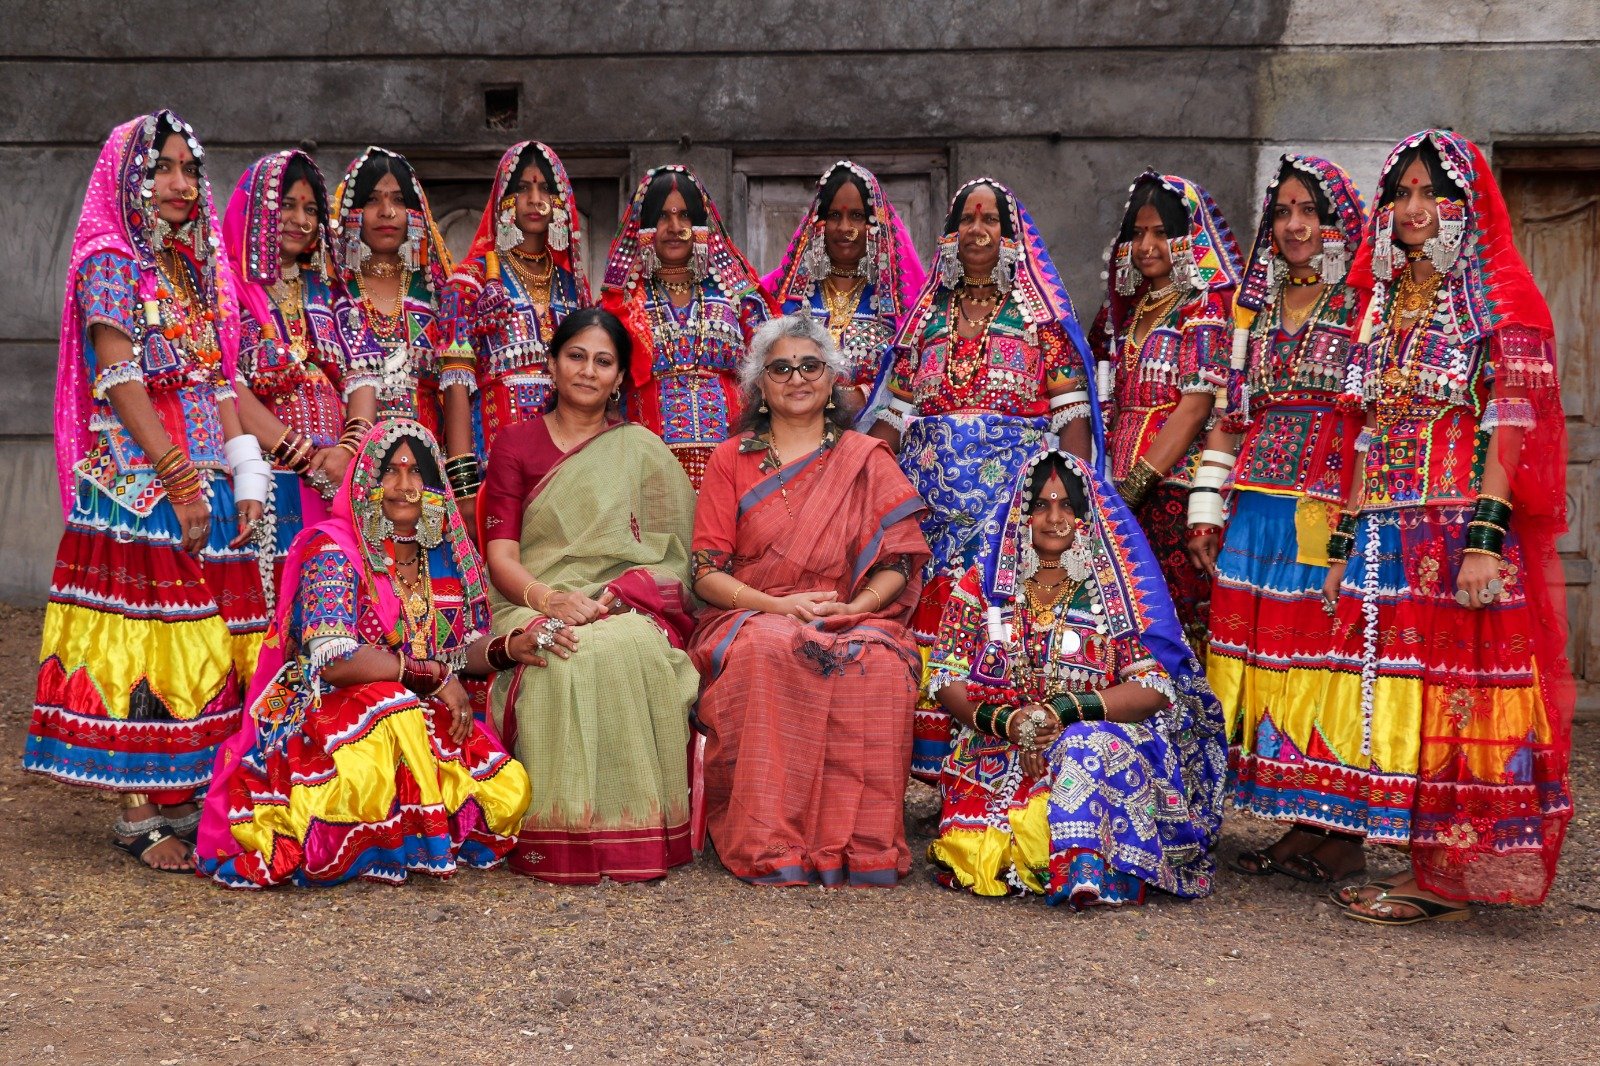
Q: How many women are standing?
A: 10